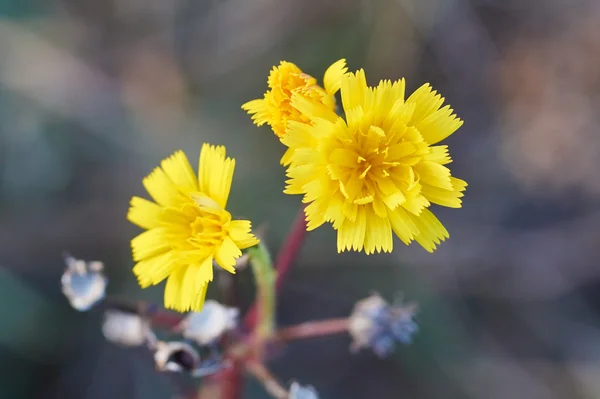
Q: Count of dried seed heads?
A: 6